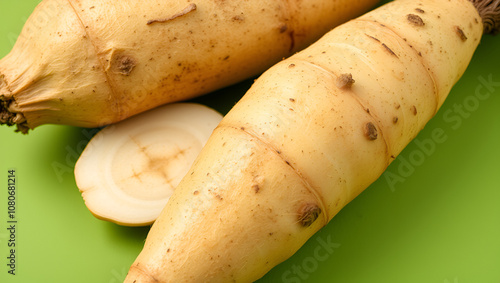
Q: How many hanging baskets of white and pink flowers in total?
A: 0